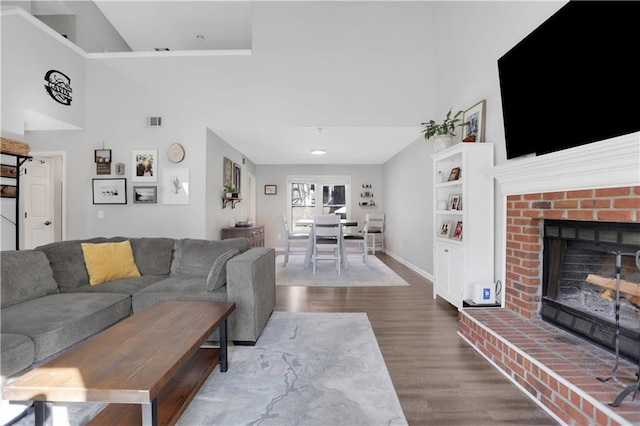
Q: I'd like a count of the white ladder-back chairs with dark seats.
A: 4